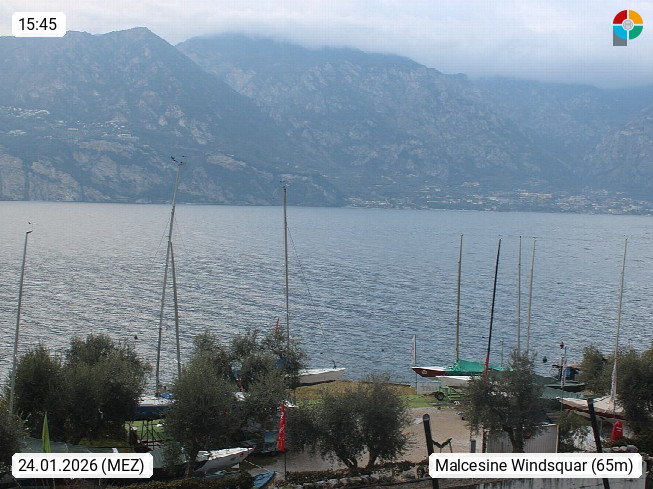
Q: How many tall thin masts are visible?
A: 9